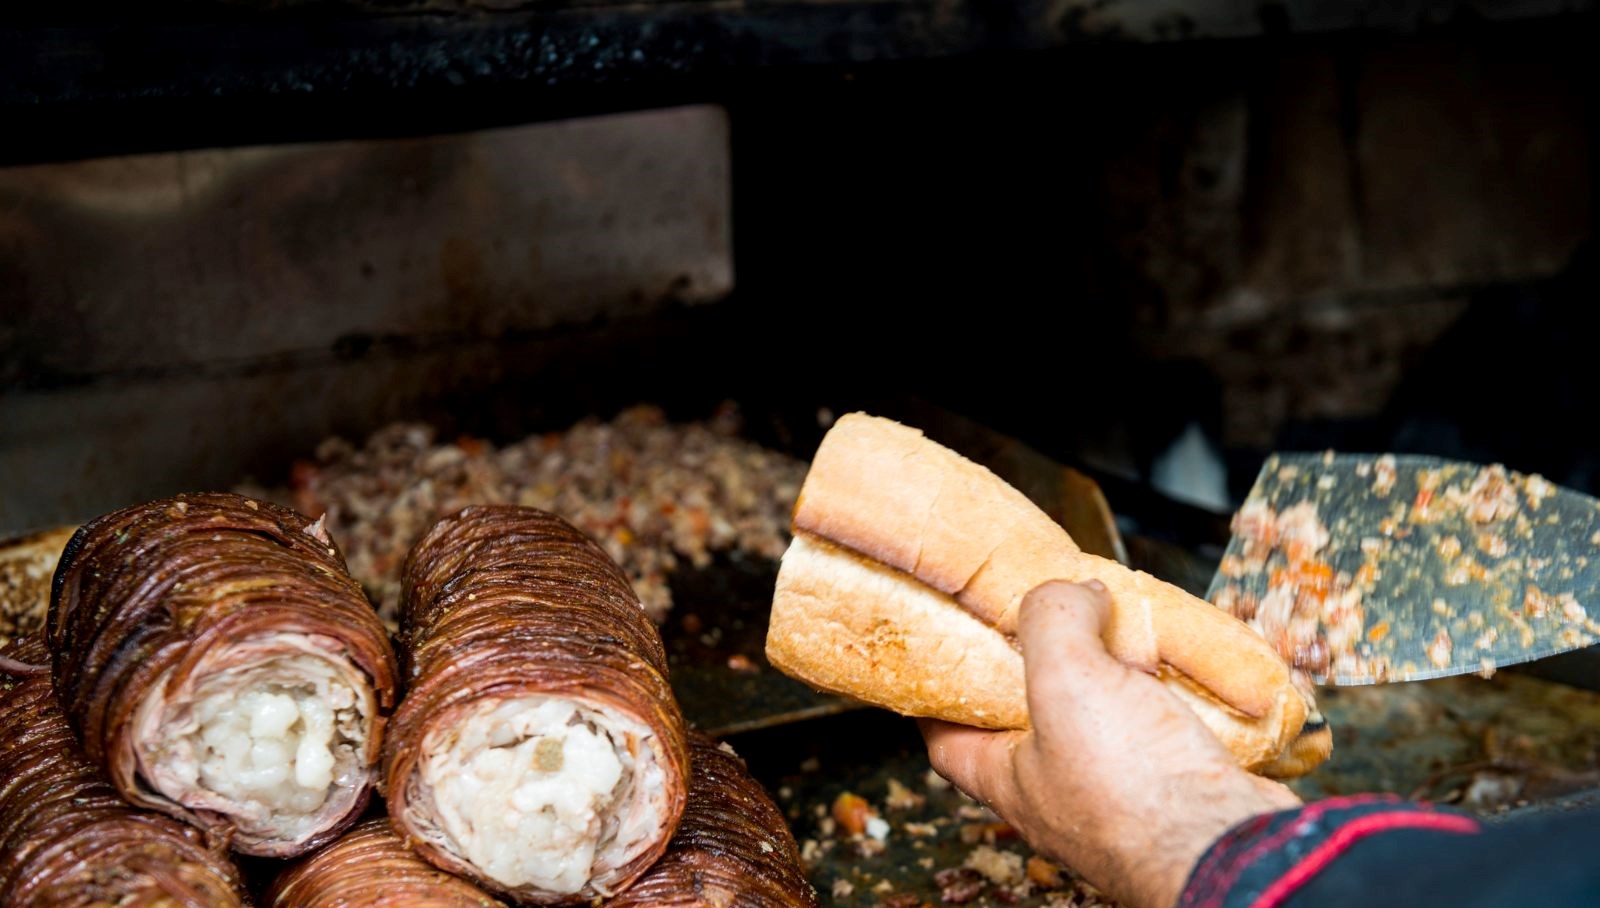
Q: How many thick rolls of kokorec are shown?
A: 5